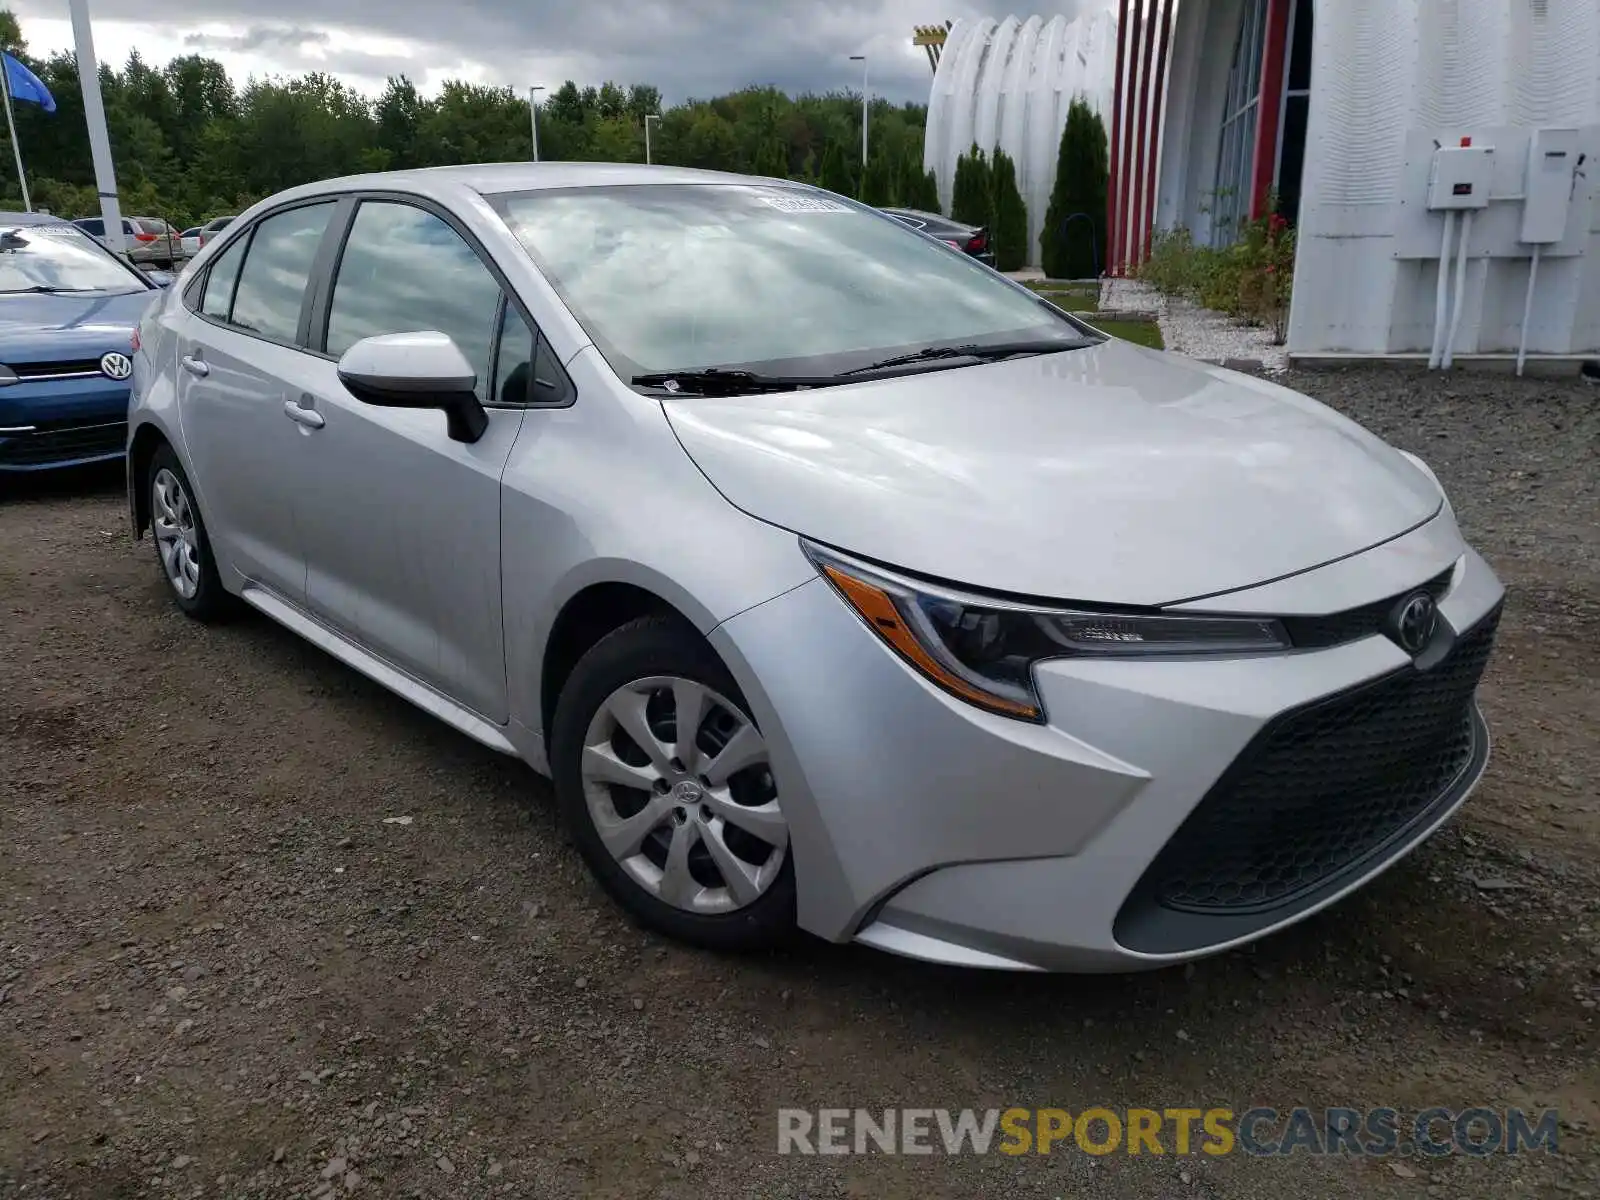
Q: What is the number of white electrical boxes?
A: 2